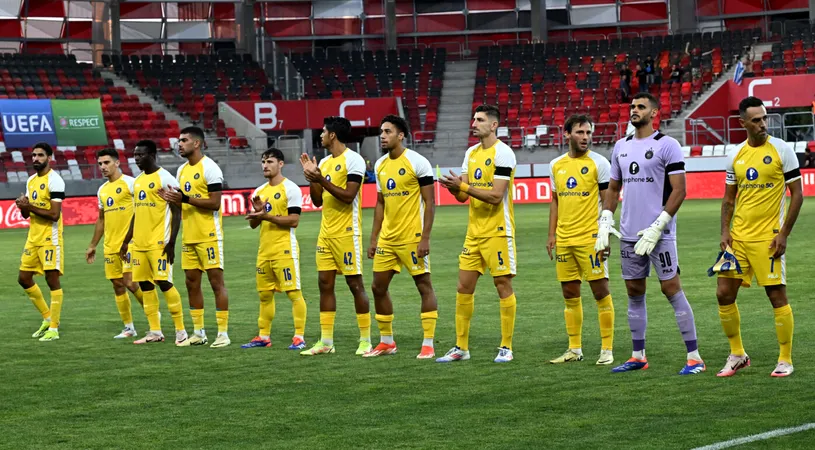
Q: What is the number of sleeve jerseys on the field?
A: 11